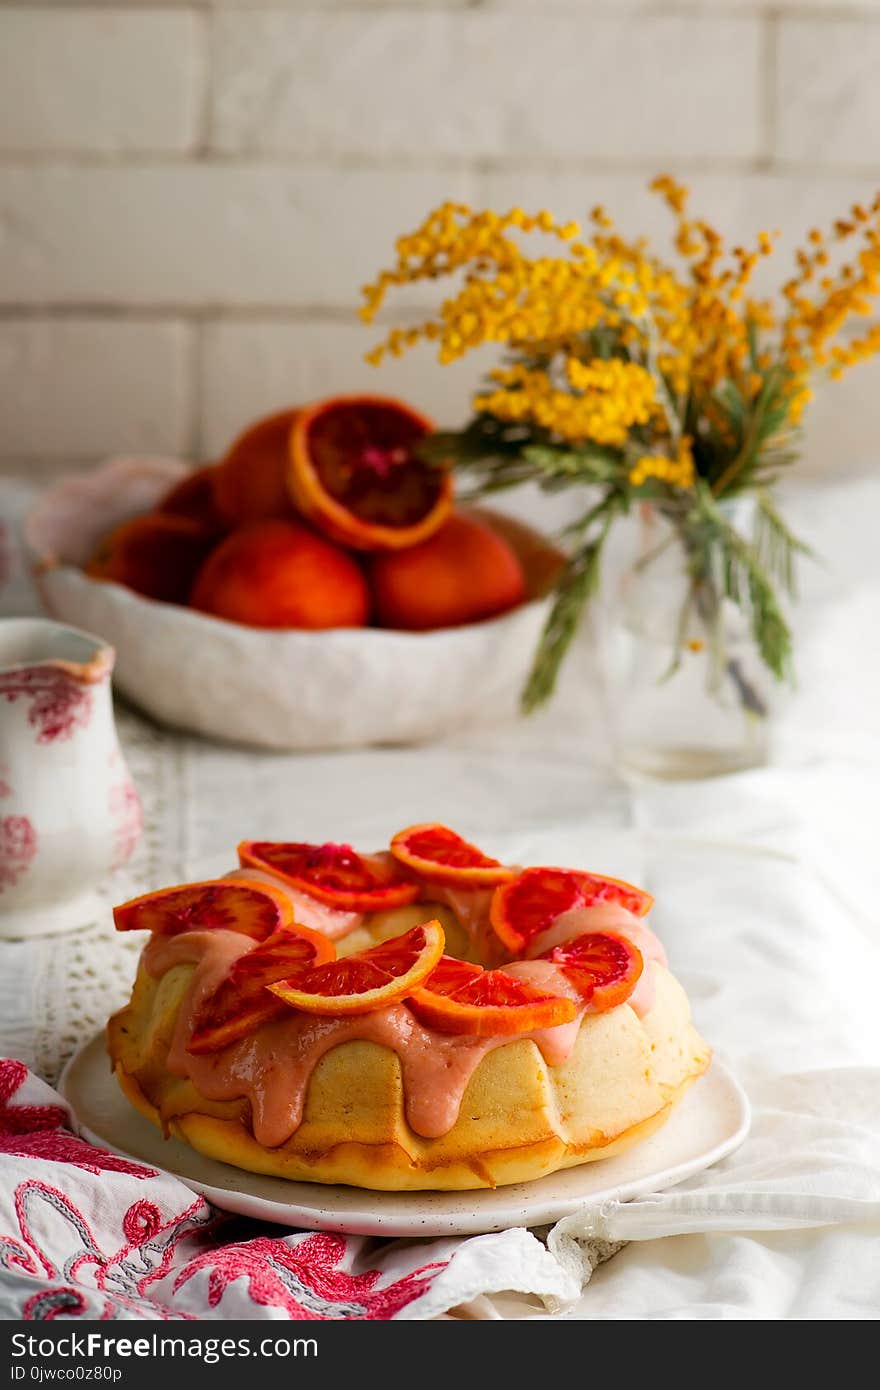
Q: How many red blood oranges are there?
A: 6